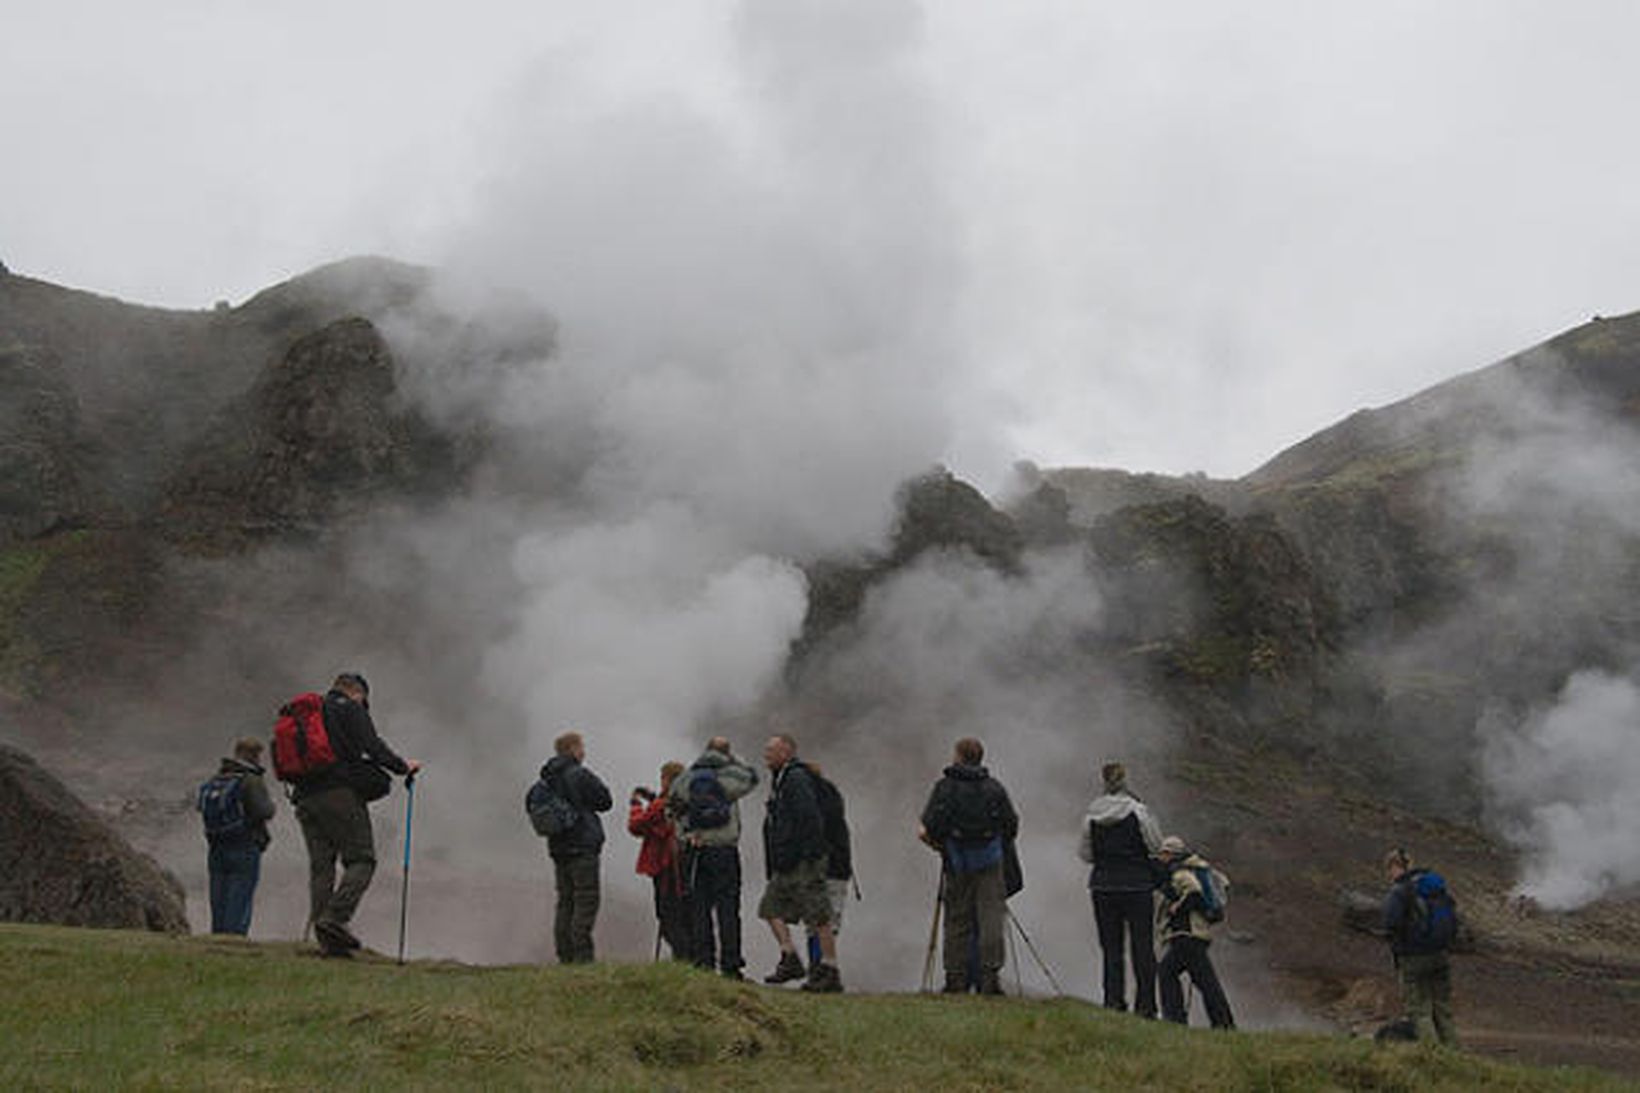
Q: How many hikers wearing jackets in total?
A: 11